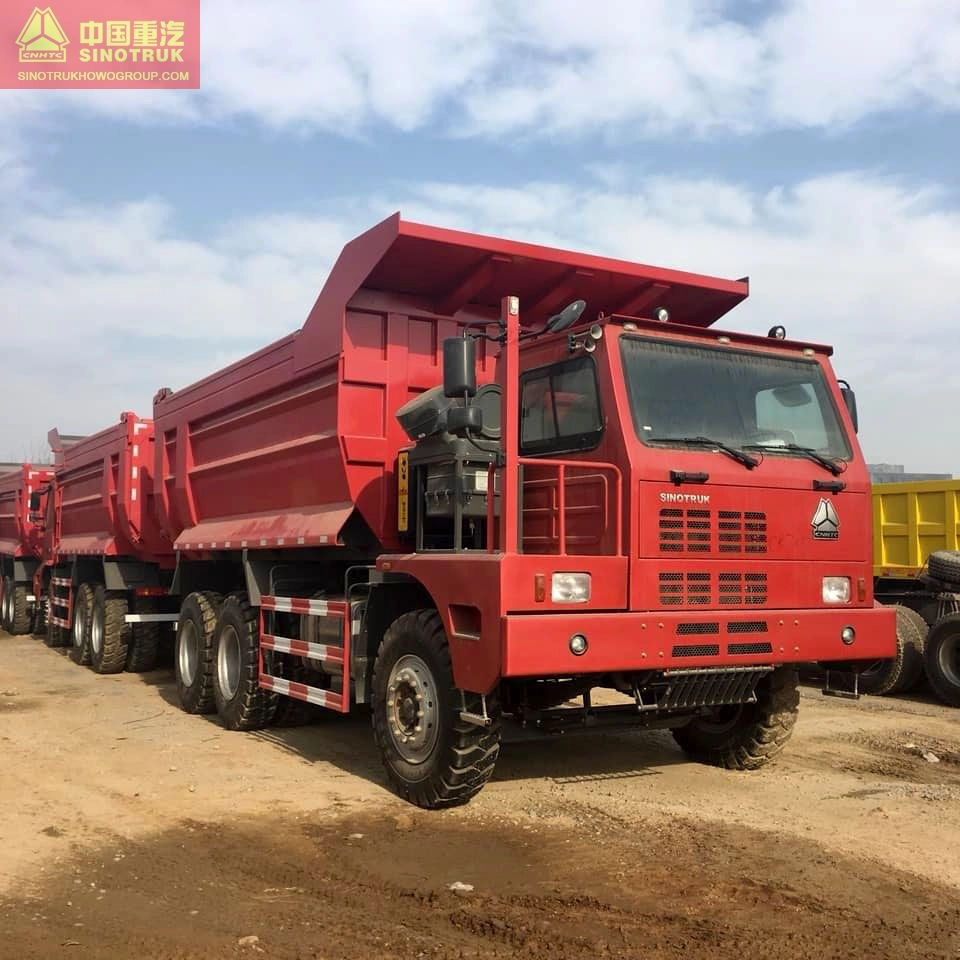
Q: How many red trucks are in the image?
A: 3